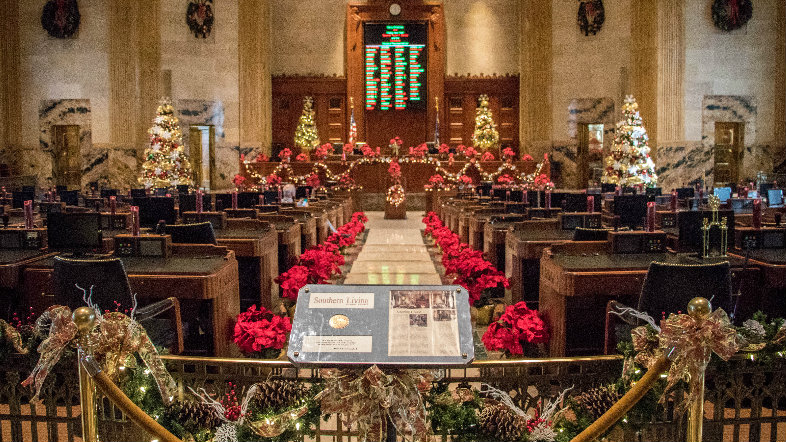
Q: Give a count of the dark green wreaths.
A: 4